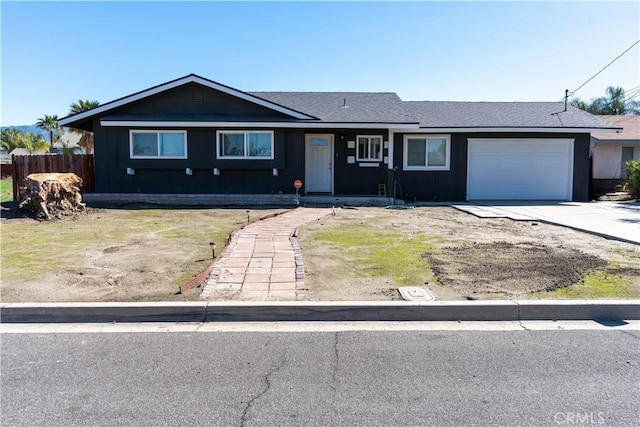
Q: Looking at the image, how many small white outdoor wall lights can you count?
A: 4